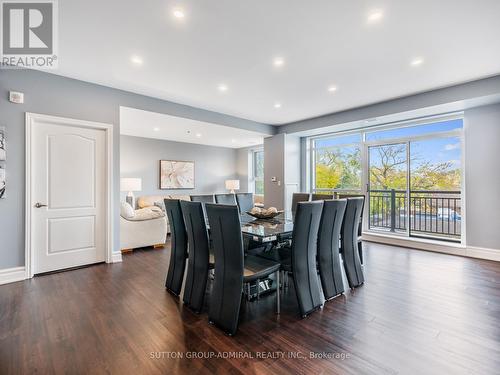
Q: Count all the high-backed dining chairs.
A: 12